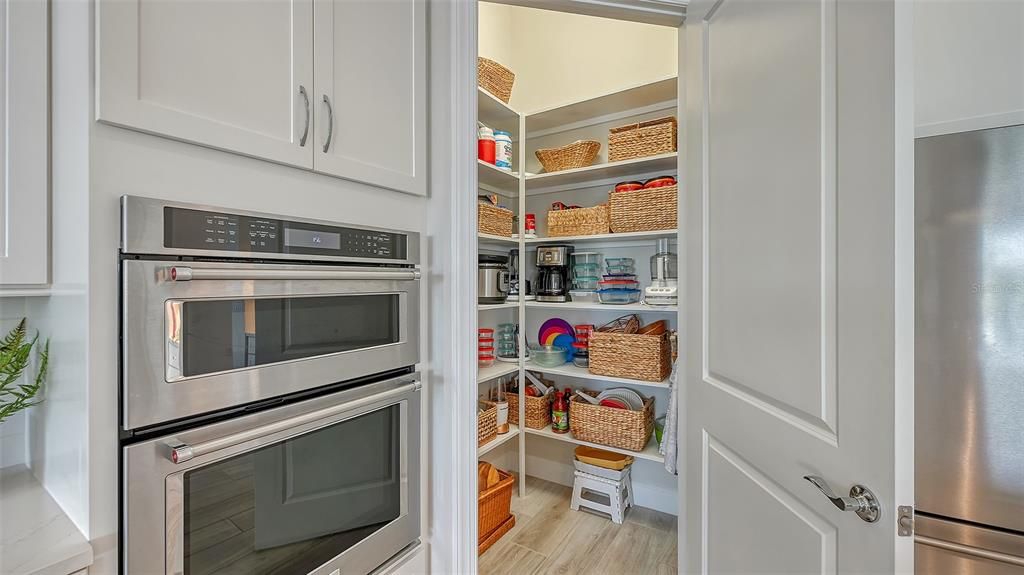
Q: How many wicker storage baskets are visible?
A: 11